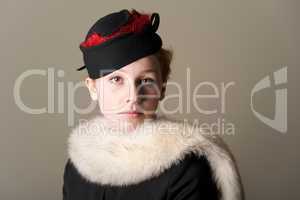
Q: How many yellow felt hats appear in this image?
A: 0